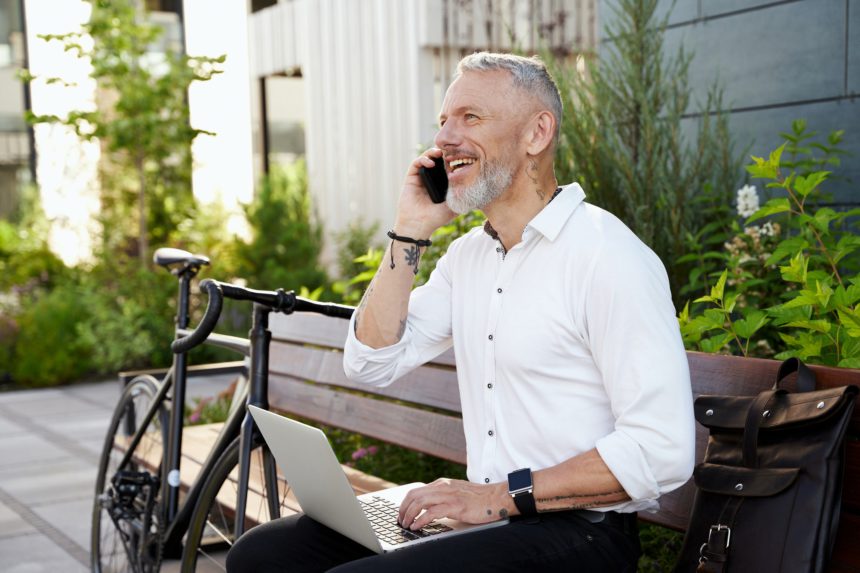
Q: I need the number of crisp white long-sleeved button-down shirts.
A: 1